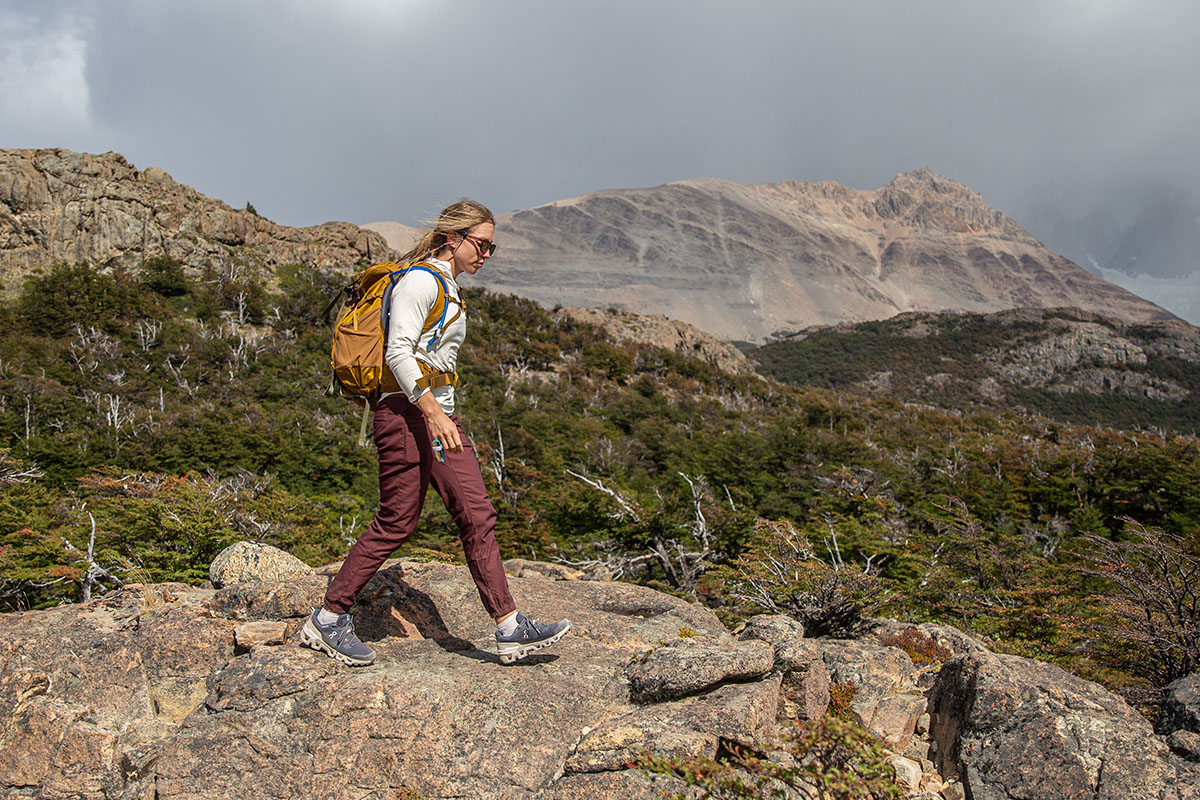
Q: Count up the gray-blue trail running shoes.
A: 2